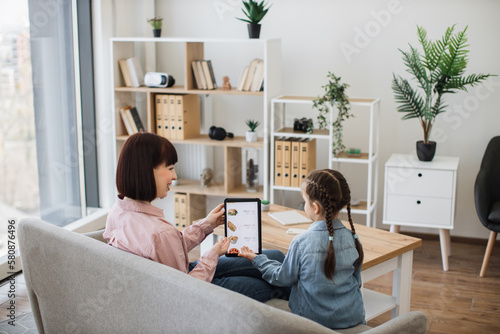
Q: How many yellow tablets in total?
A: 0